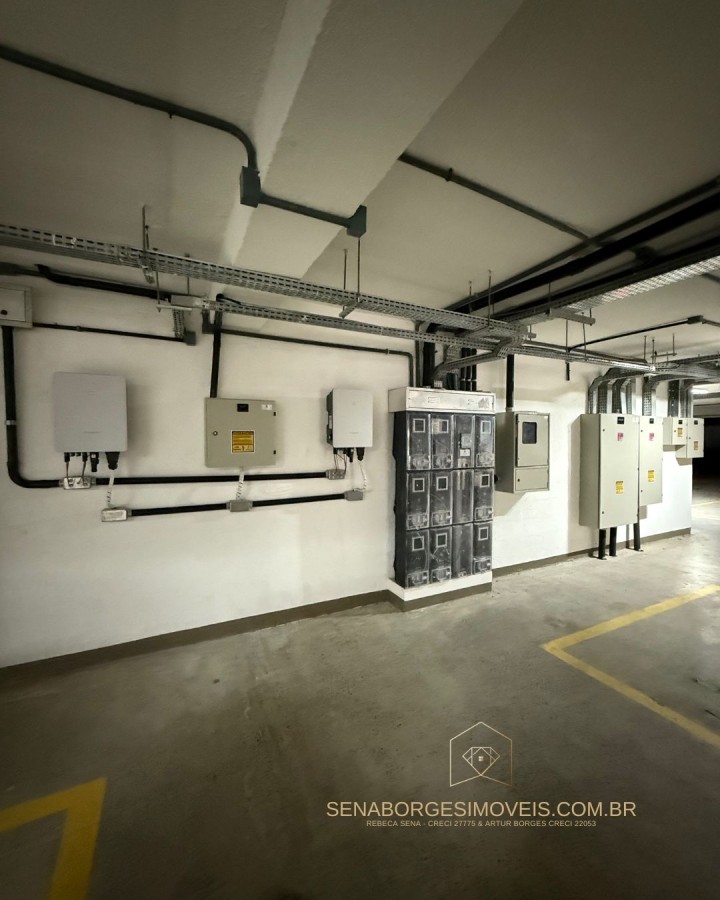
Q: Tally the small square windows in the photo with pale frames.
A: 9